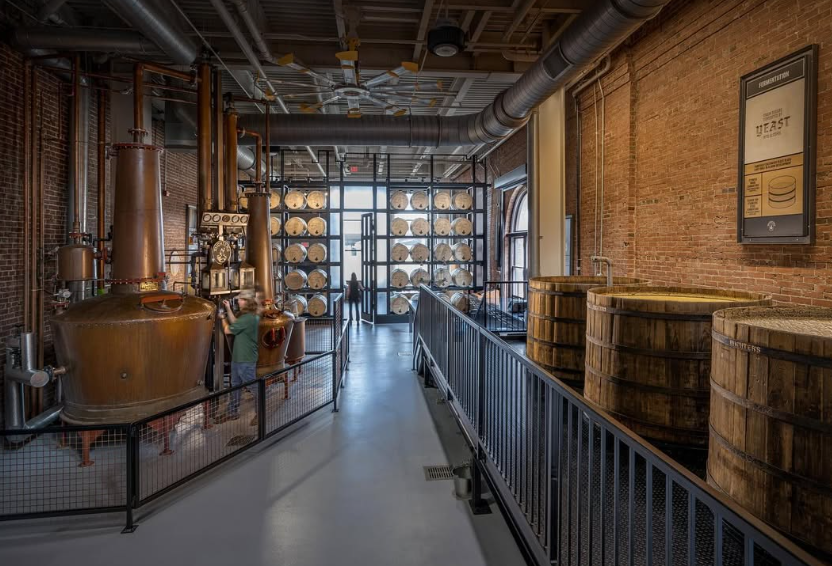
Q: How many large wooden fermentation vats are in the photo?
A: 3